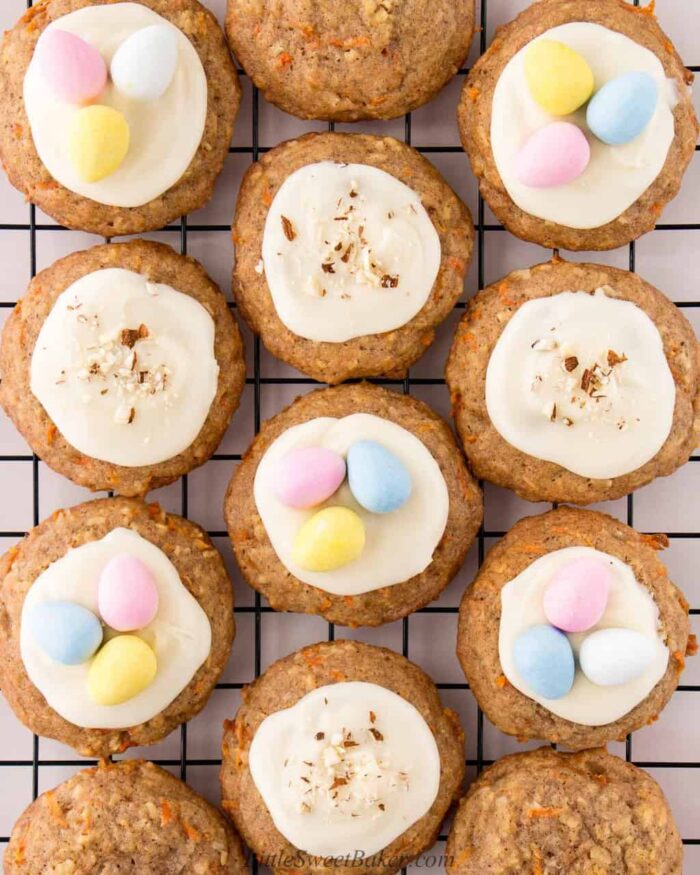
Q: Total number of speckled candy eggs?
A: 15